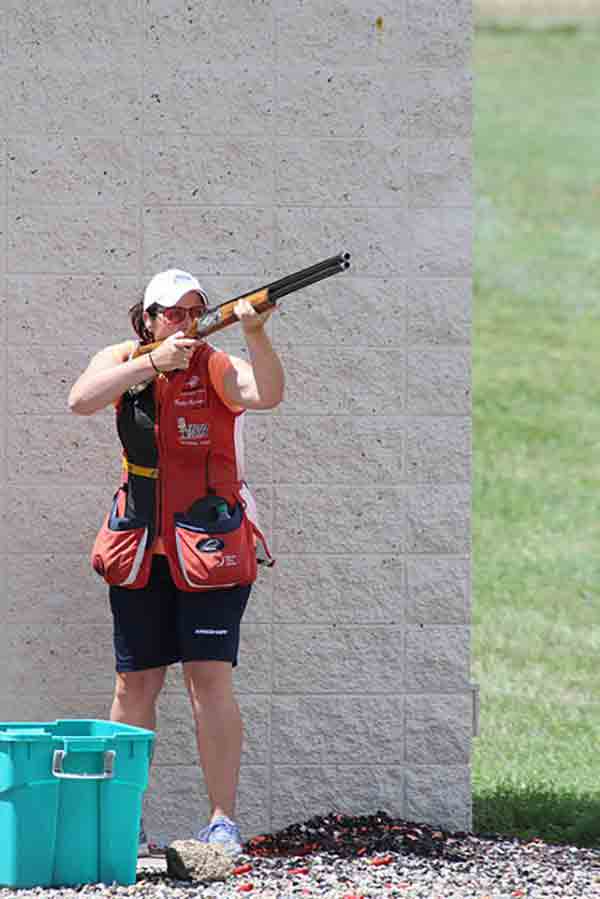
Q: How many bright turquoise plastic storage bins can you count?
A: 1